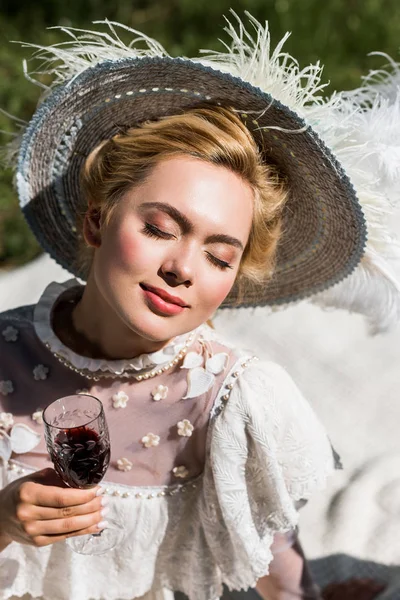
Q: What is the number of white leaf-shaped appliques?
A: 5